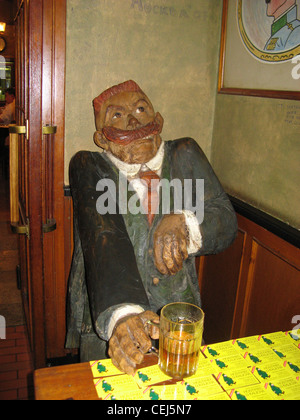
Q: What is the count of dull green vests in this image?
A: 1